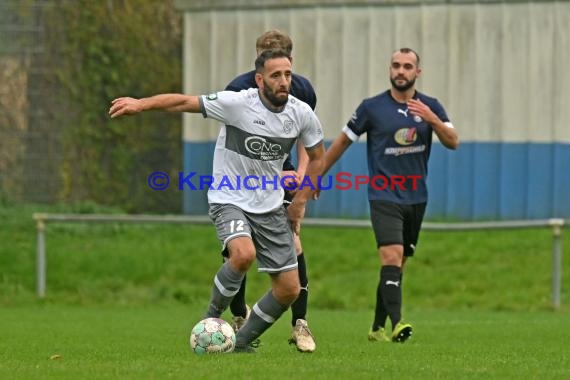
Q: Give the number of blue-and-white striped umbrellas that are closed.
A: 0